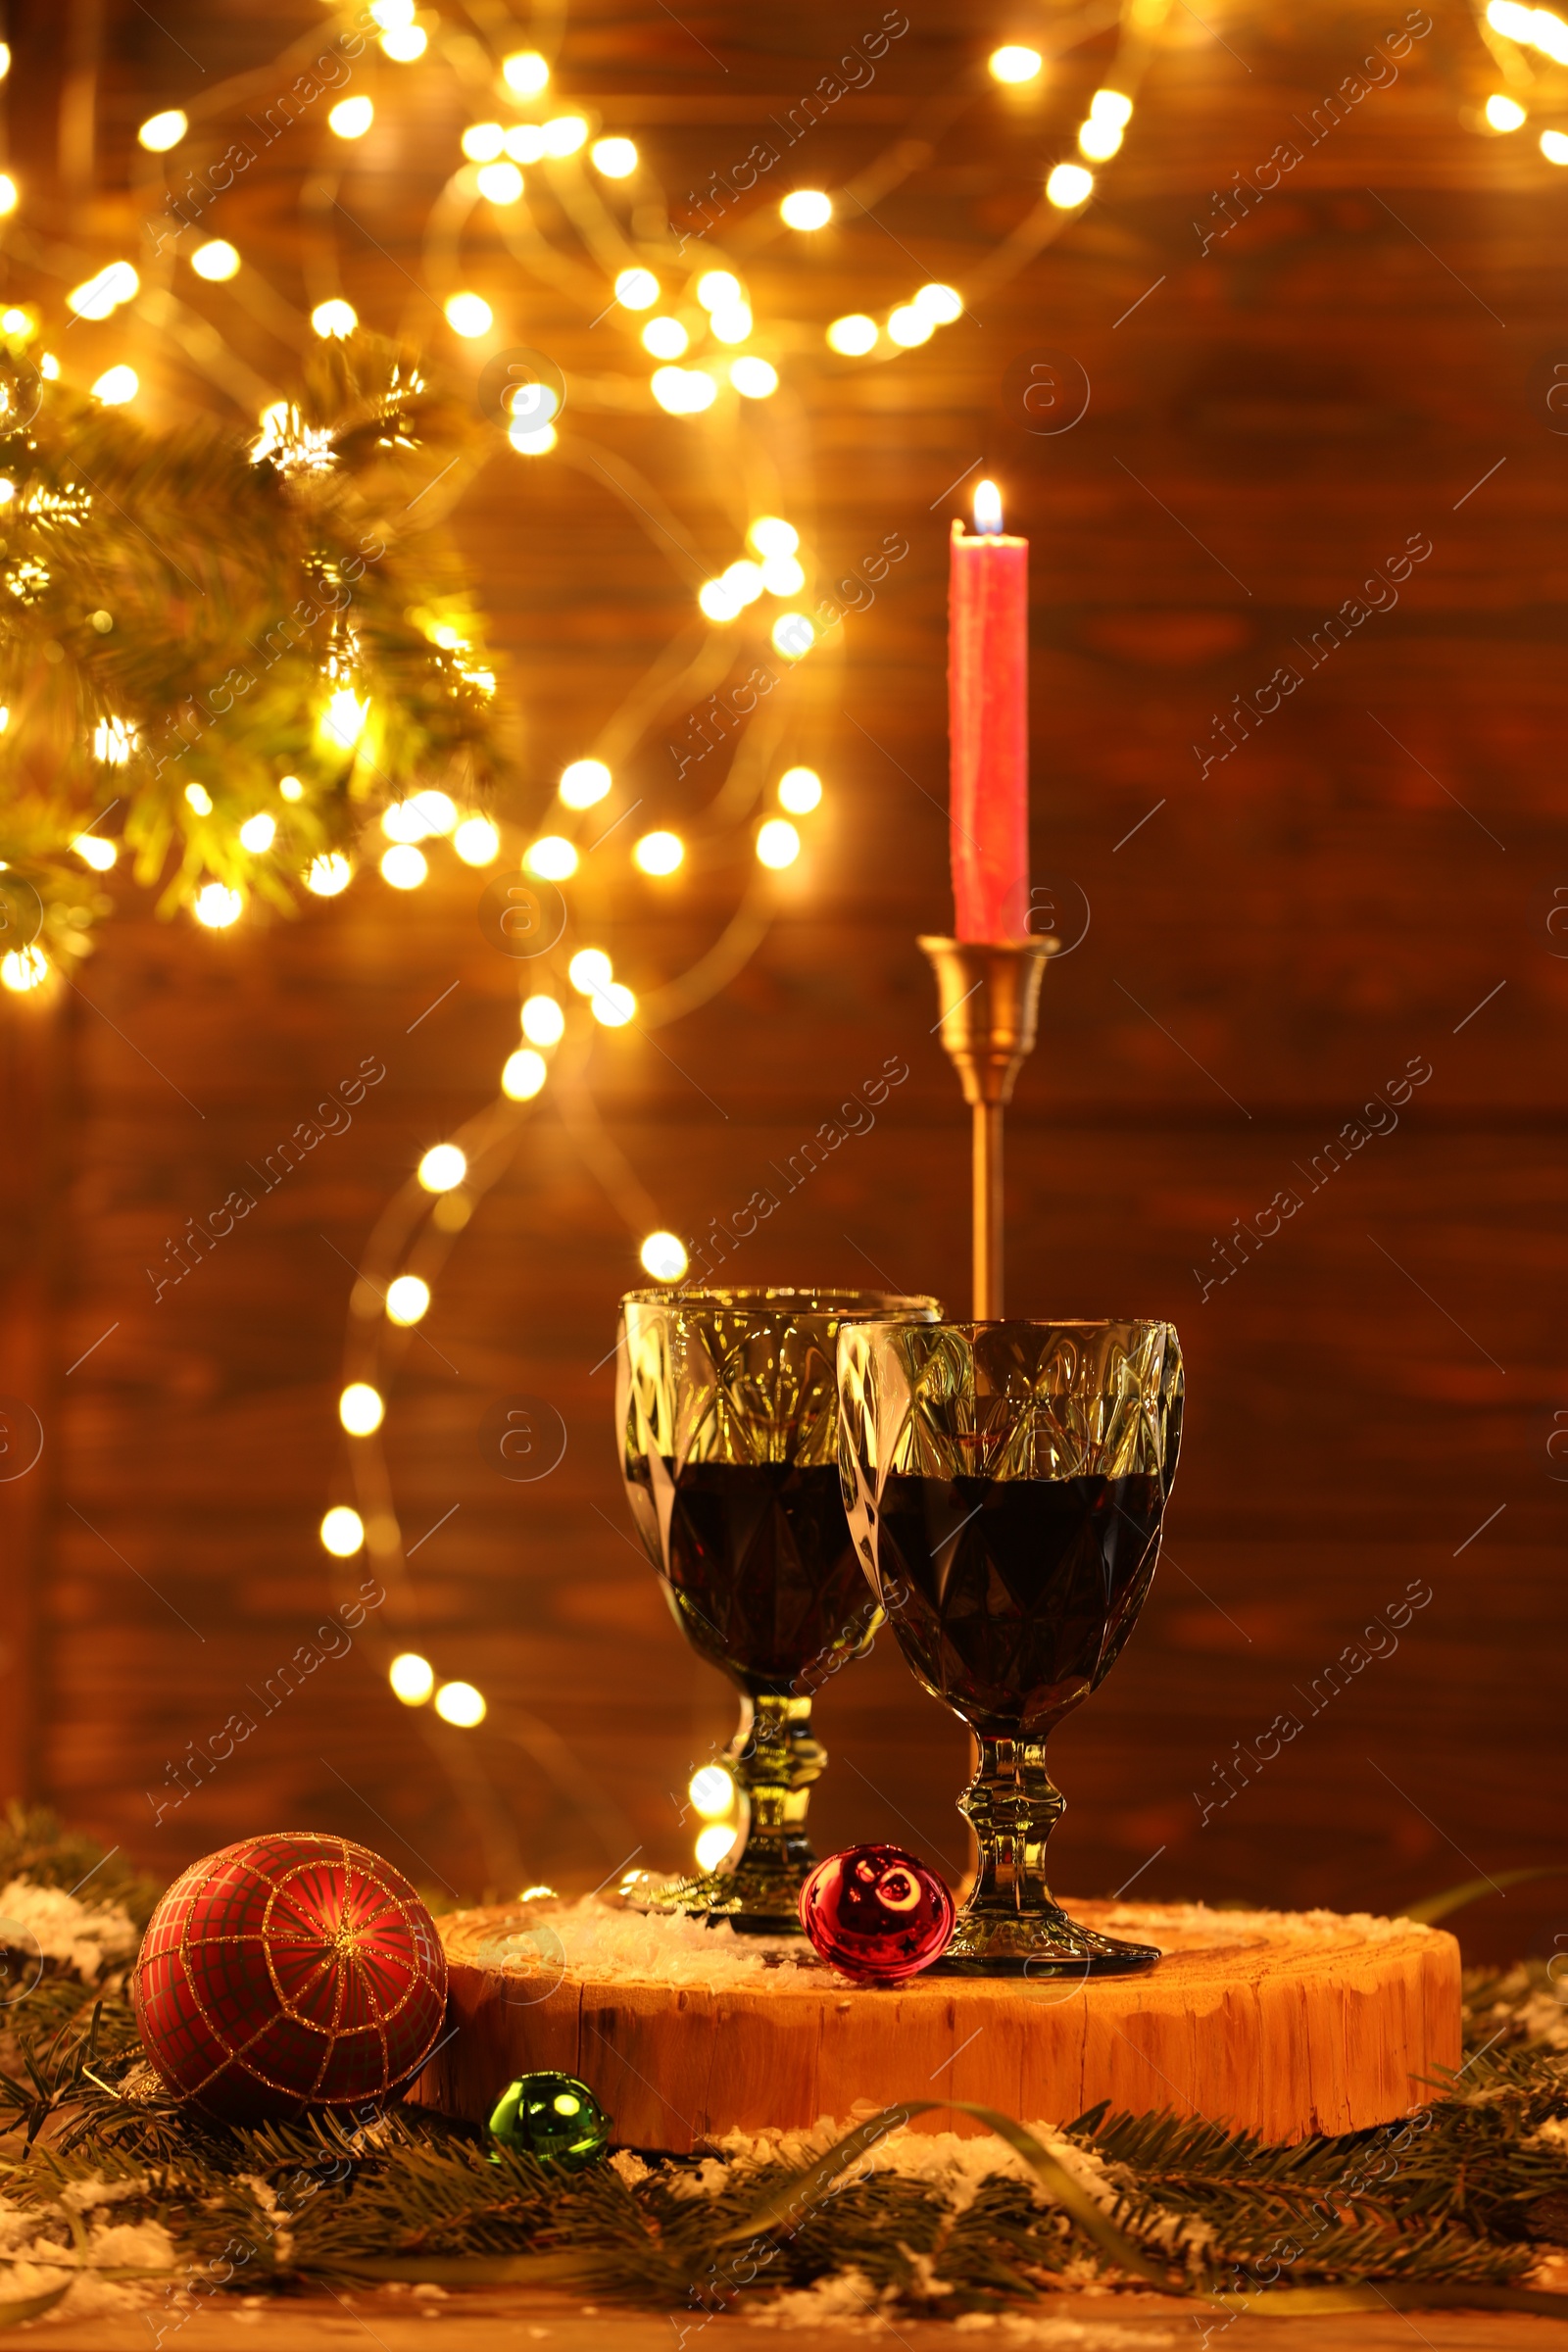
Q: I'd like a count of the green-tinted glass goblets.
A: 2